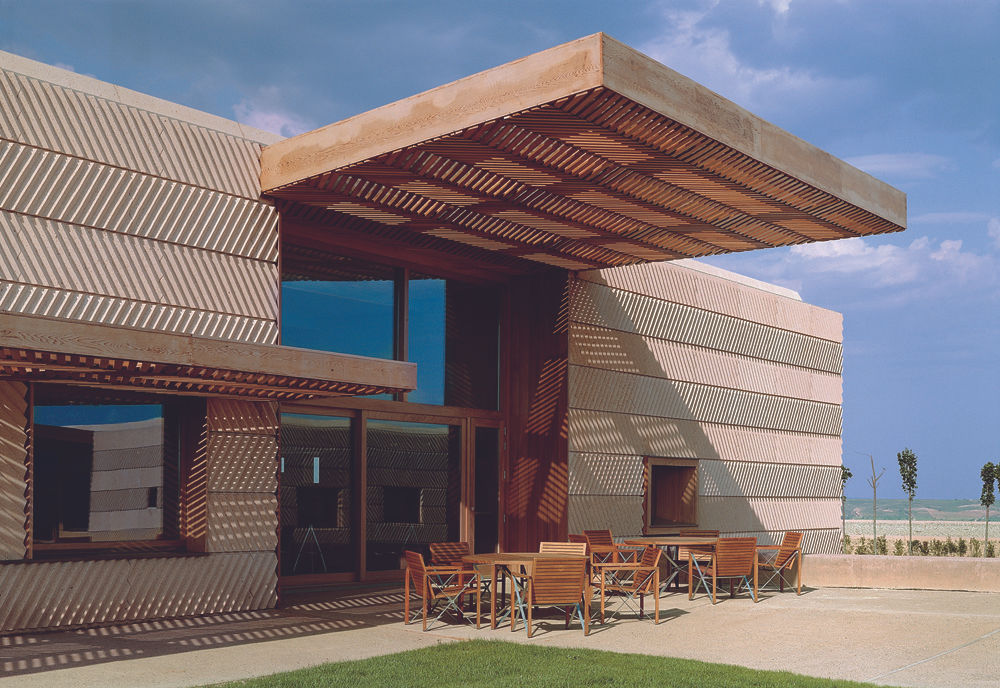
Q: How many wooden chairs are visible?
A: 10